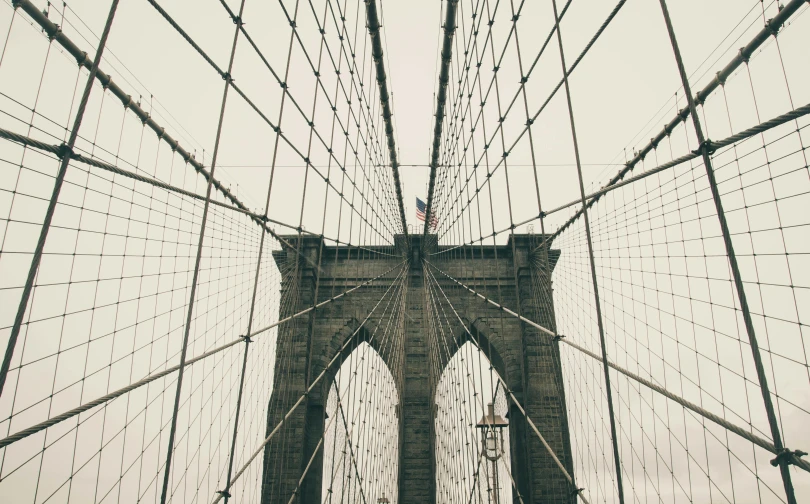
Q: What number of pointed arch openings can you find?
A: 2